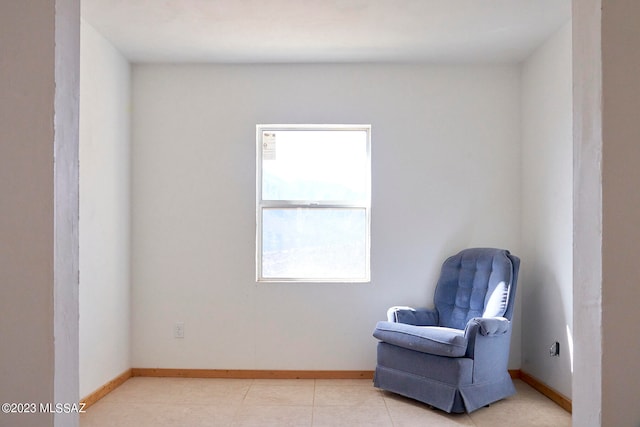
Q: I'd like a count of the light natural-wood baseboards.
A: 3